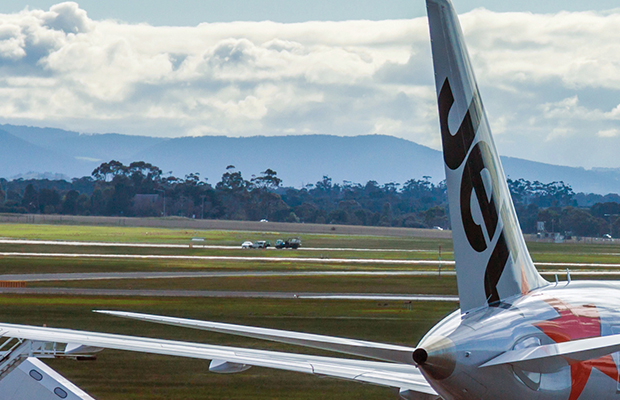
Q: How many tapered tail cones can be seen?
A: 1